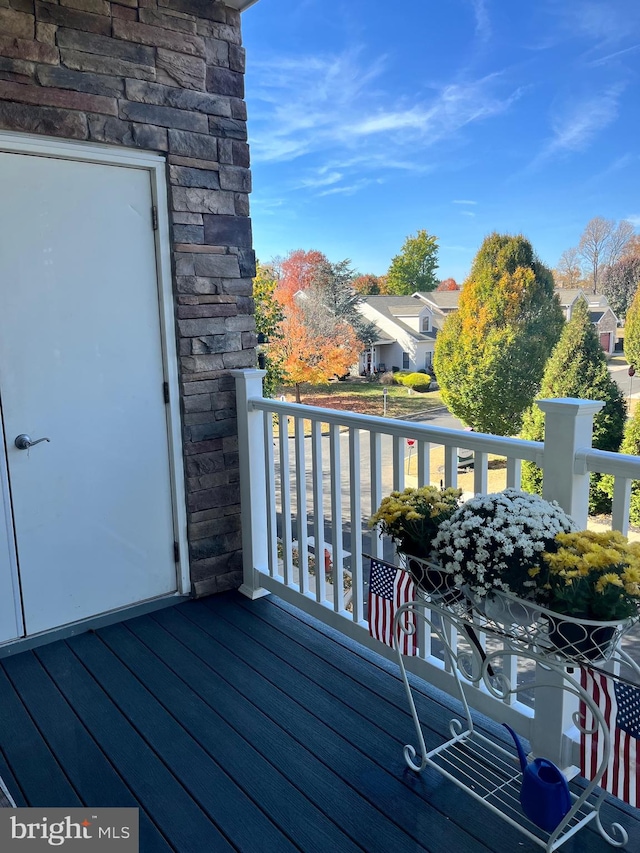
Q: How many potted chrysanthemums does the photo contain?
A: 3